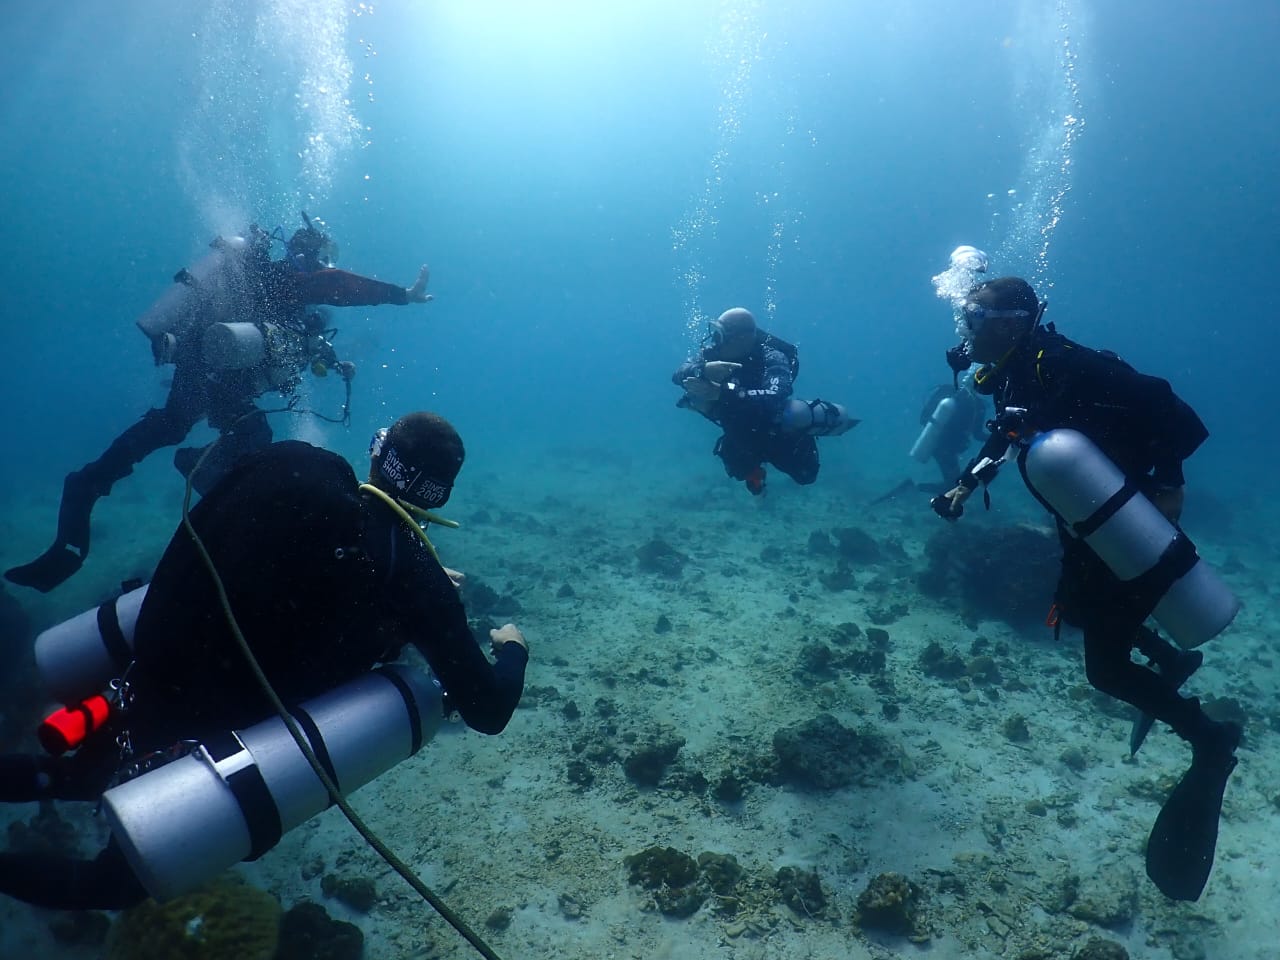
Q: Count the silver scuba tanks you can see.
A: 7